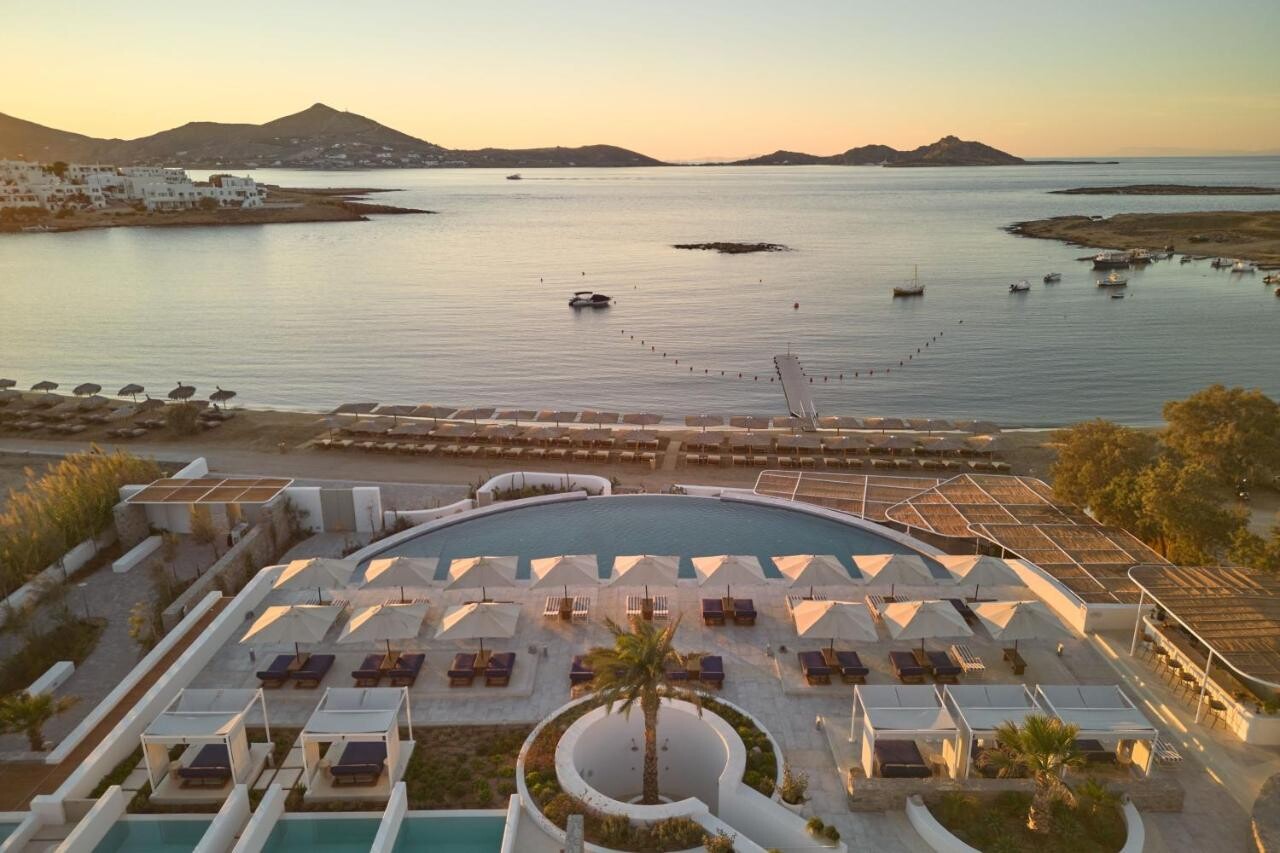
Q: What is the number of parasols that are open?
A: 15